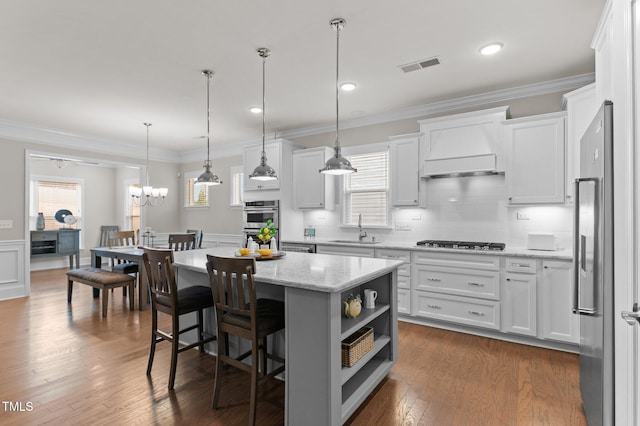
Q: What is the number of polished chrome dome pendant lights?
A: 3